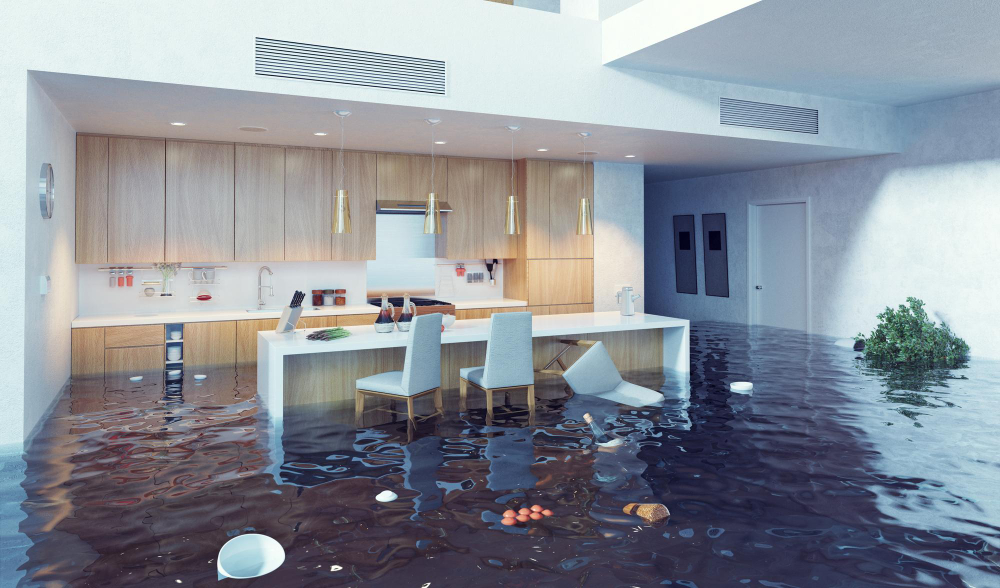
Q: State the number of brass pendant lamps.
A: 4